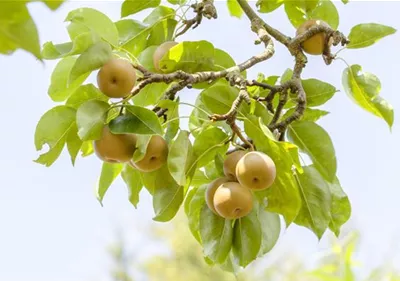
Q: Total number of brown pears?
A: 9